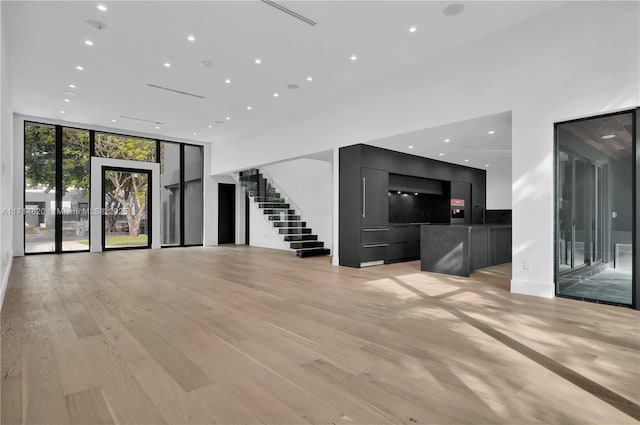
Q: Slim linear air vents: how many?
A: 3